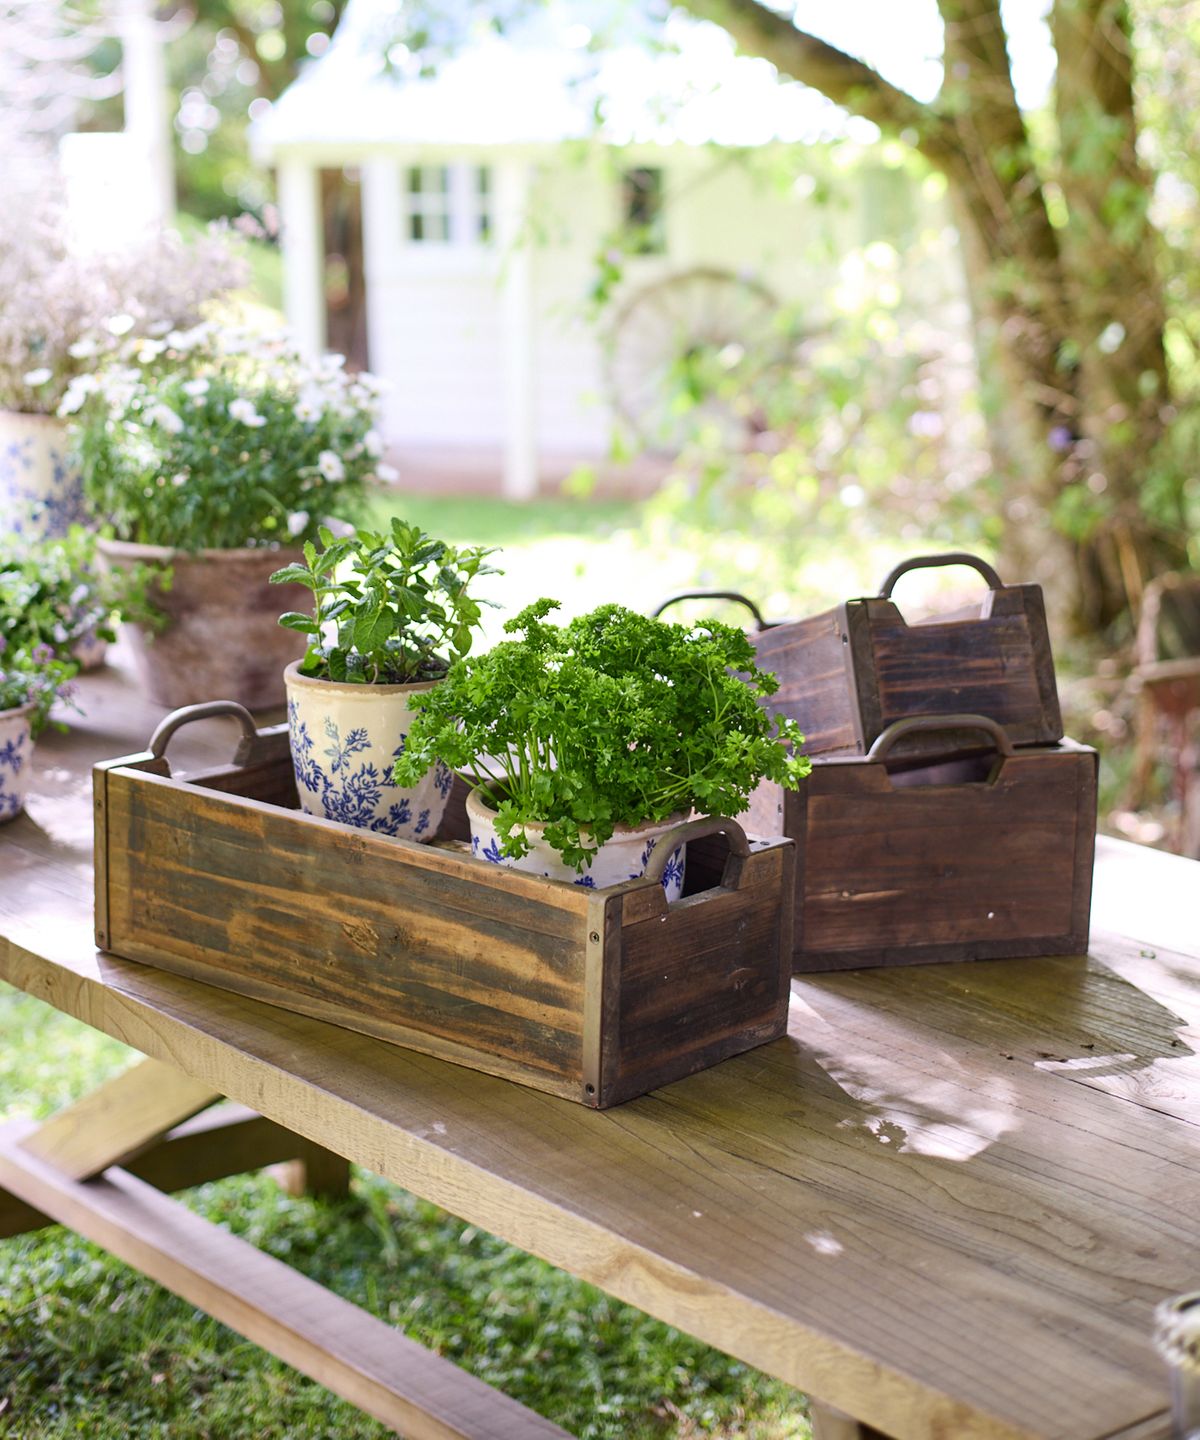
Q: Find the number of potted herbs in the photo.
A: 2